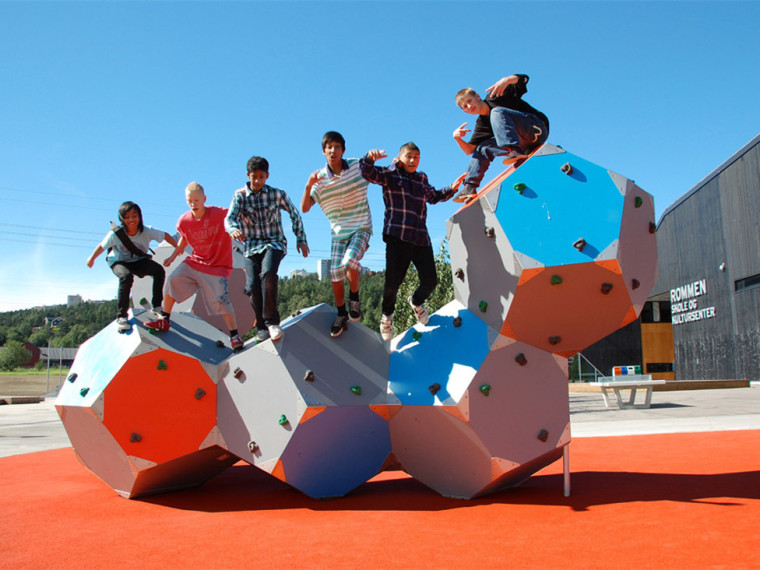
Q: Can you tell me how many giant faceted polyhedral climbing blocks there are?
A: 5